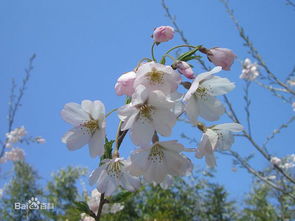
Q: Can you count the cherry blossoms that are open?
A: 7